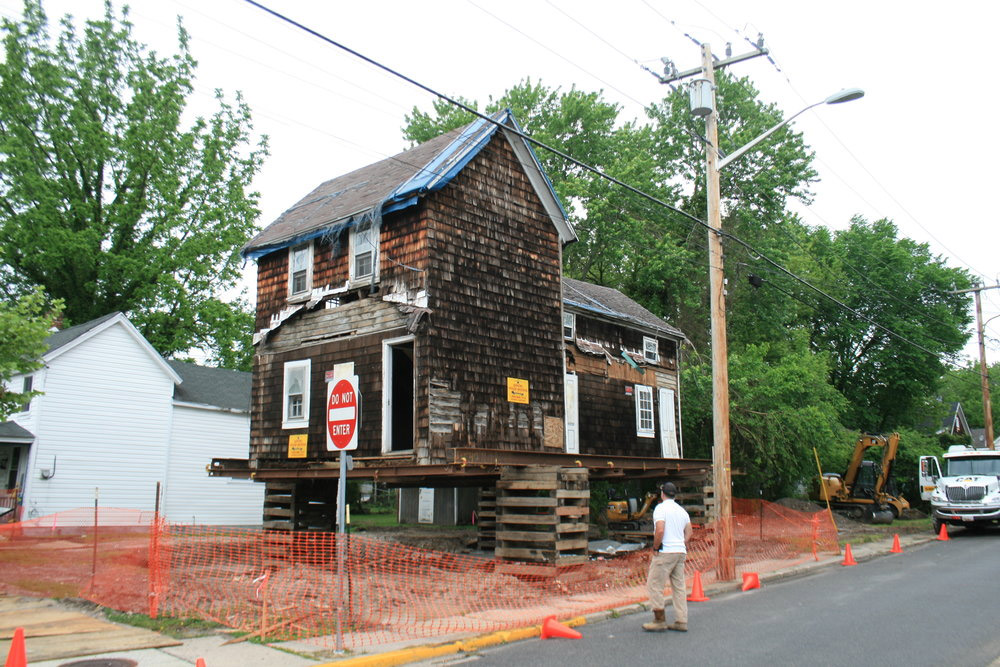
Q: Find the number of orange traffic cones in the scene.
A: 8